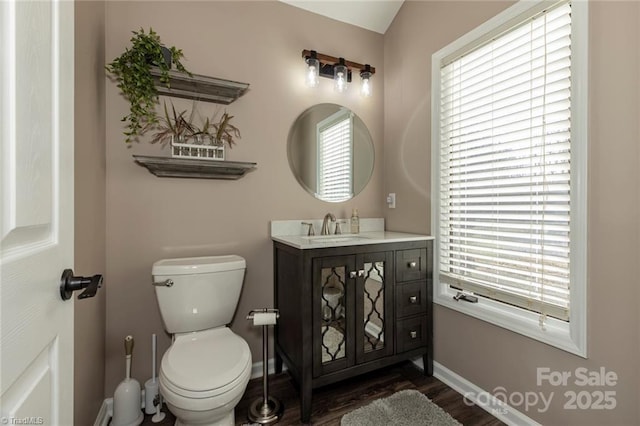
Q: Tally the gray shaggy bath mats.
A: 1